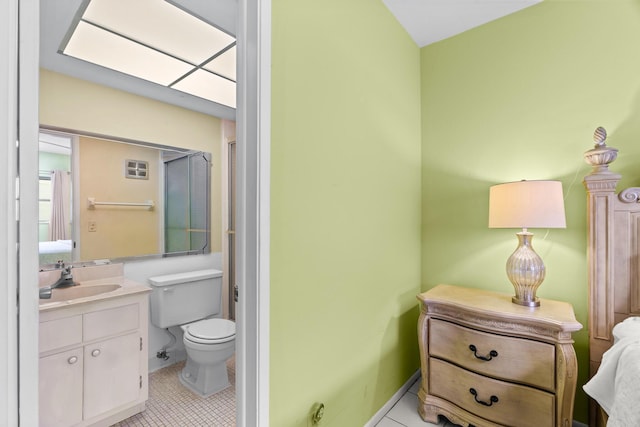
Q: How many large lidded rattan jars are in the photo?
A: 0